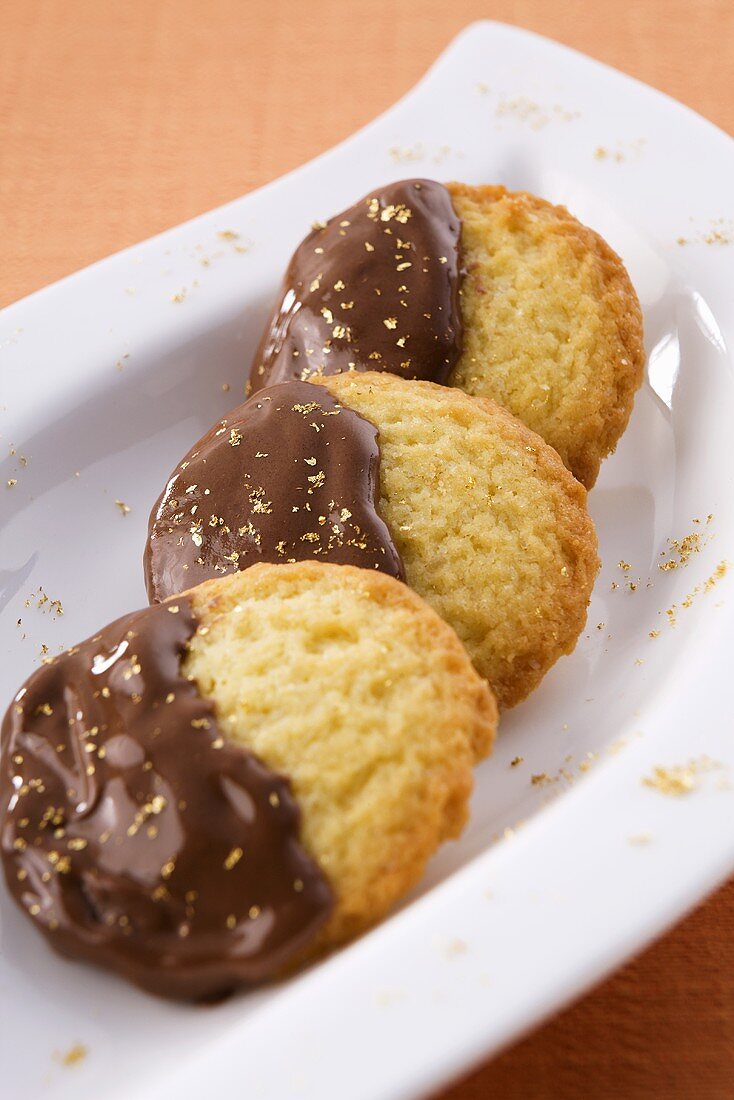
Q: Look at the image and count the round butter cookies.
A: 3